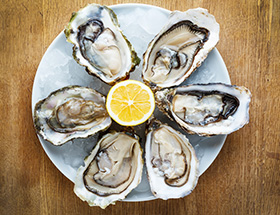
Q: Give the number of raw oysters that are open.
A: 6